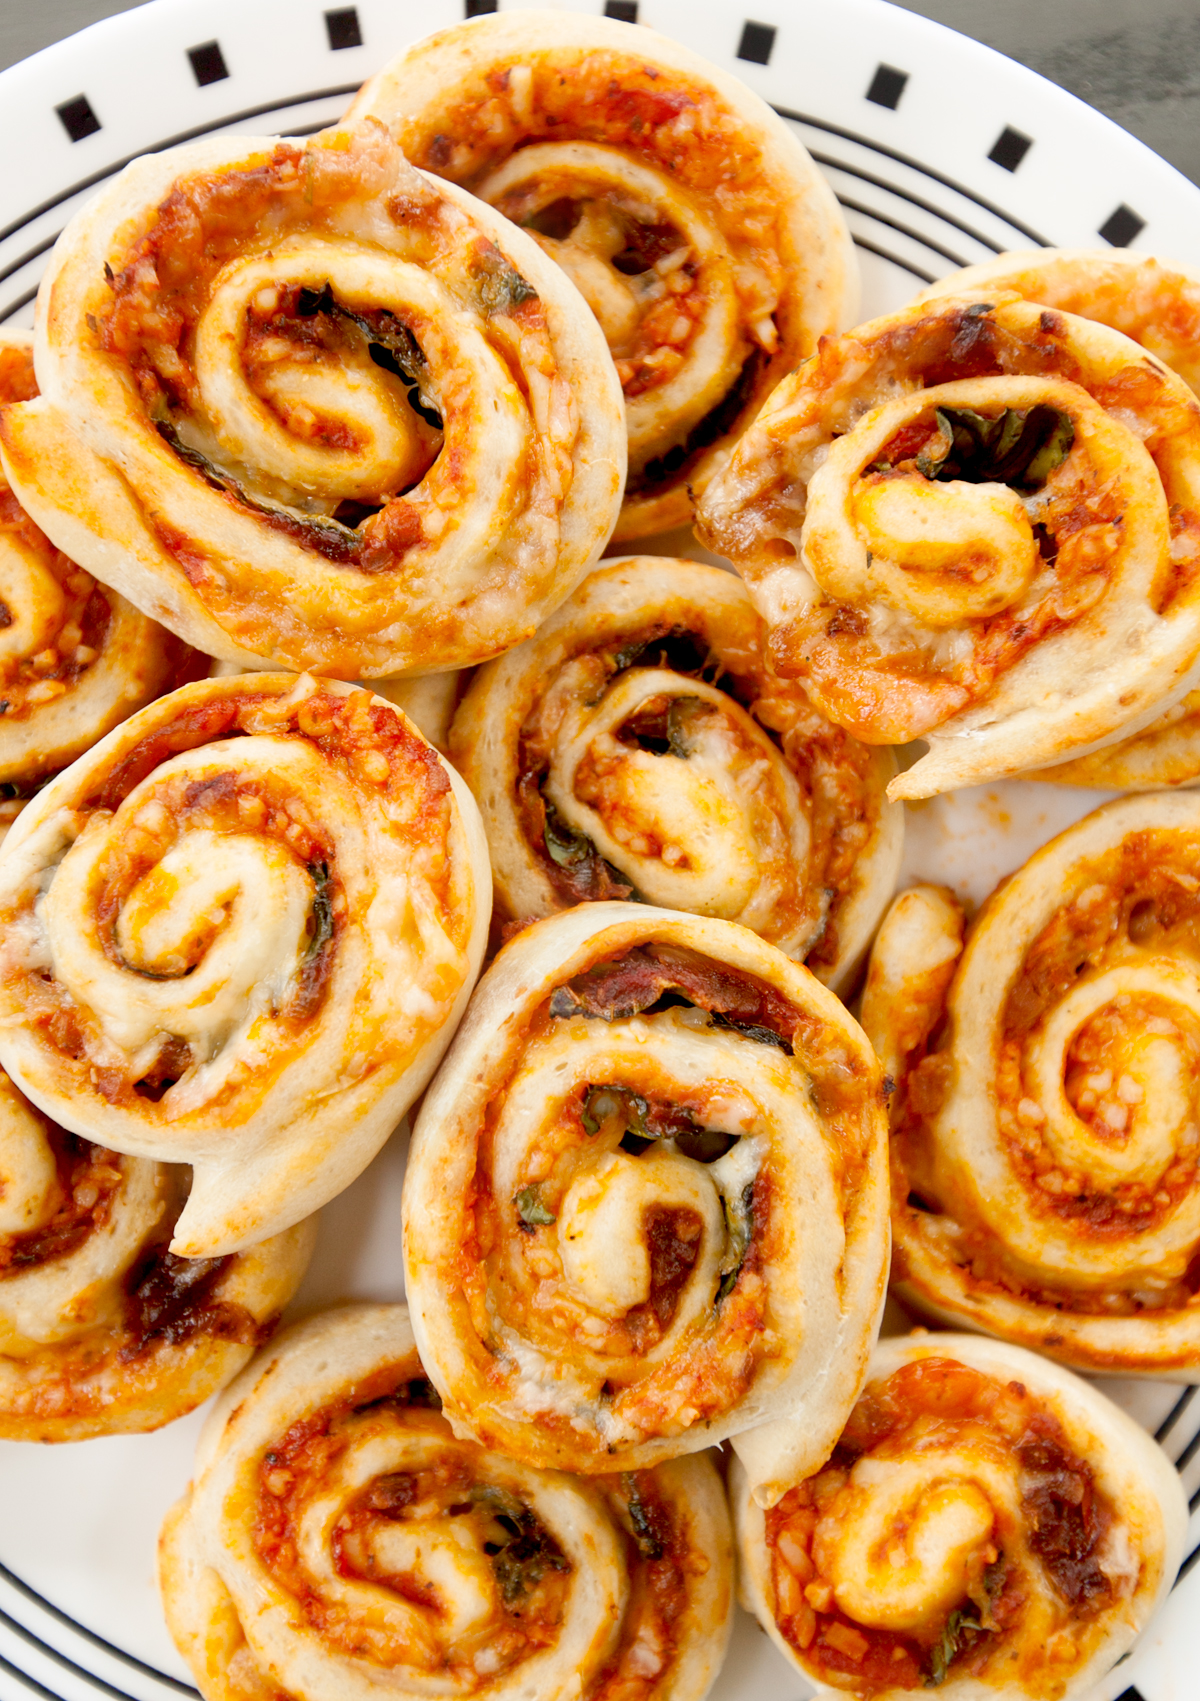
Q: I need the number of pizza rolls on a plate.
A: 12